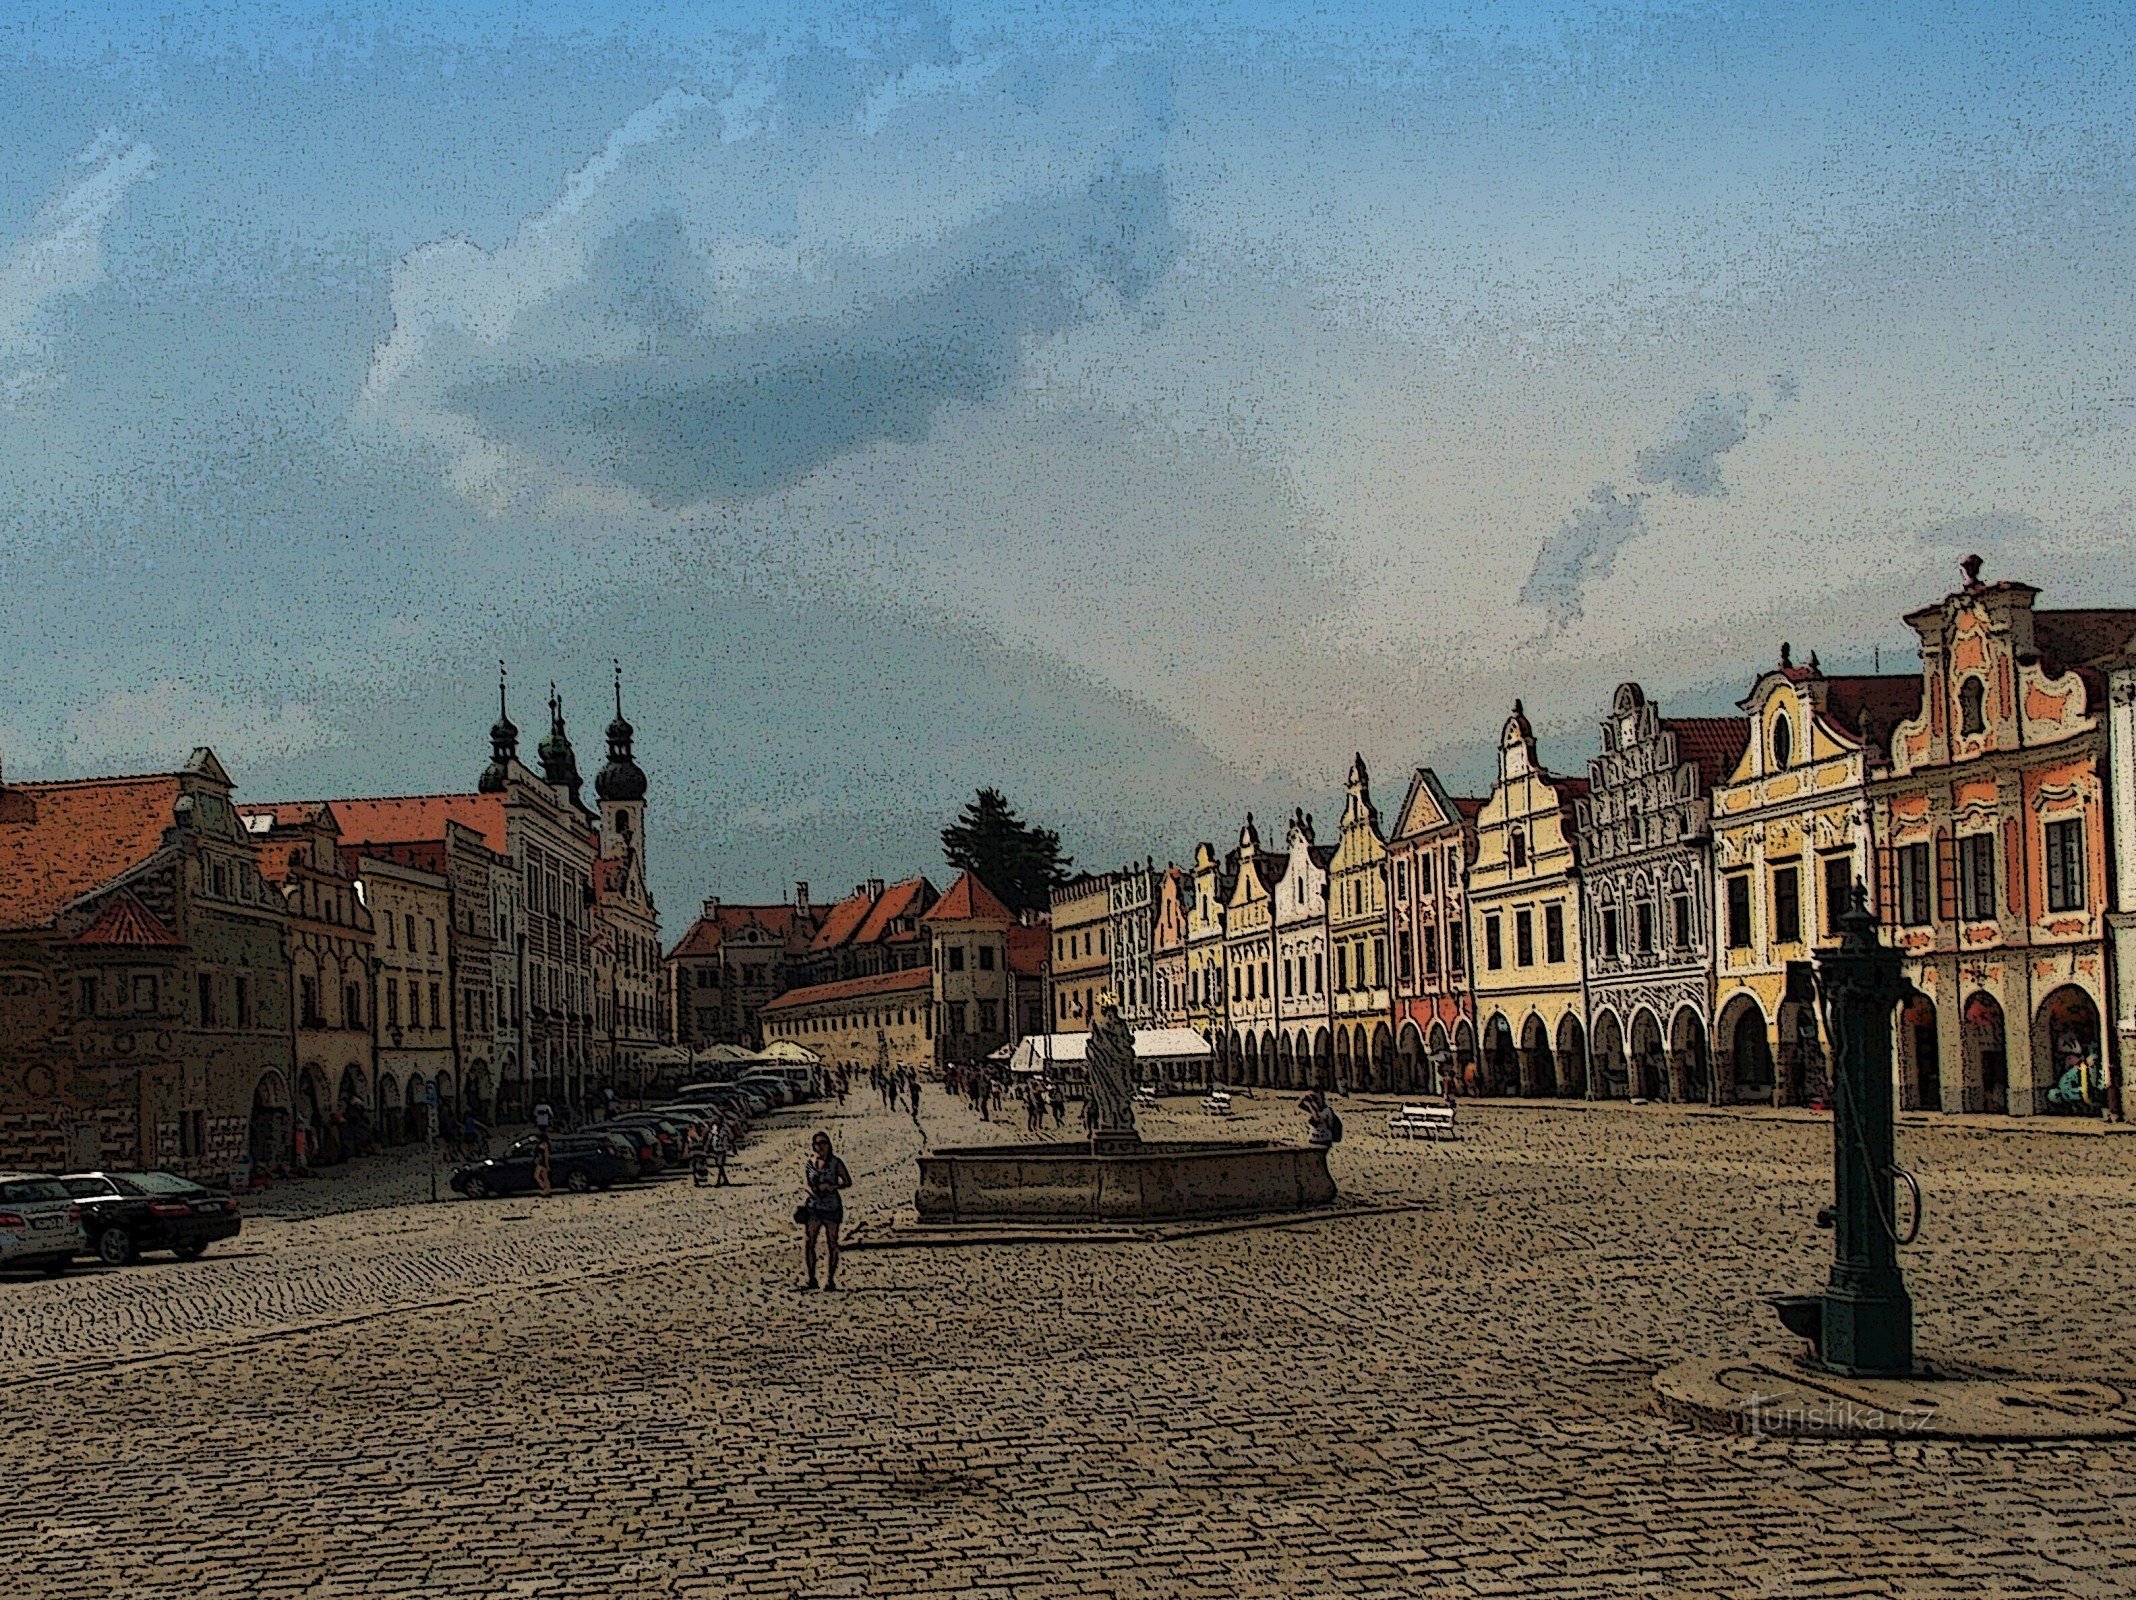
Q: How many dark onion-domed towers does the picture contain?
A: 3